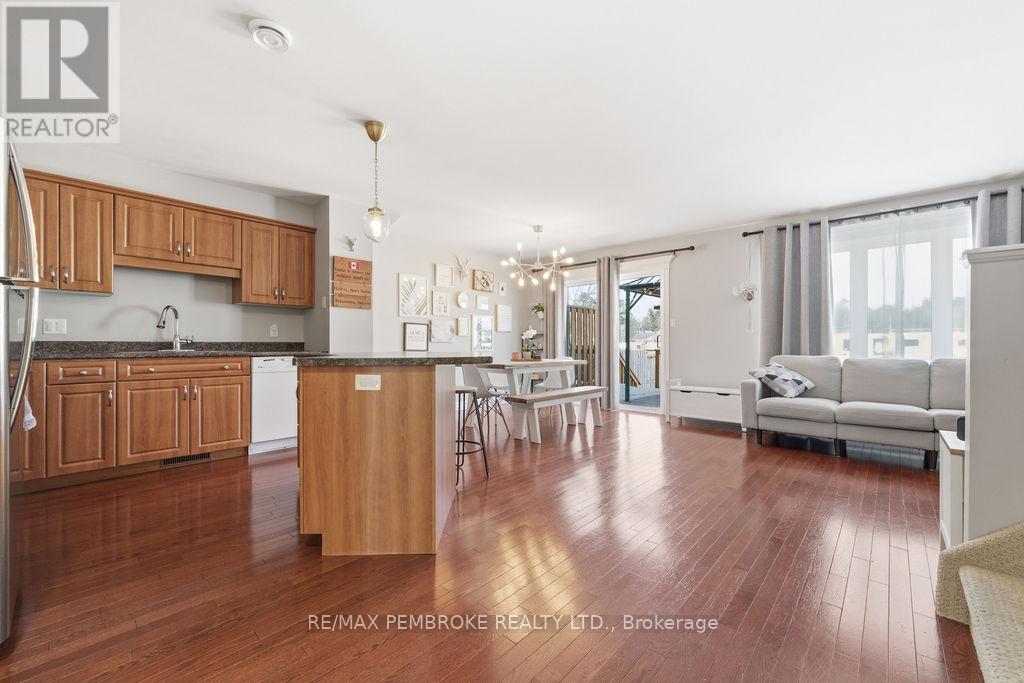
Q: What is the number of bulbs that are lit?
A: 13